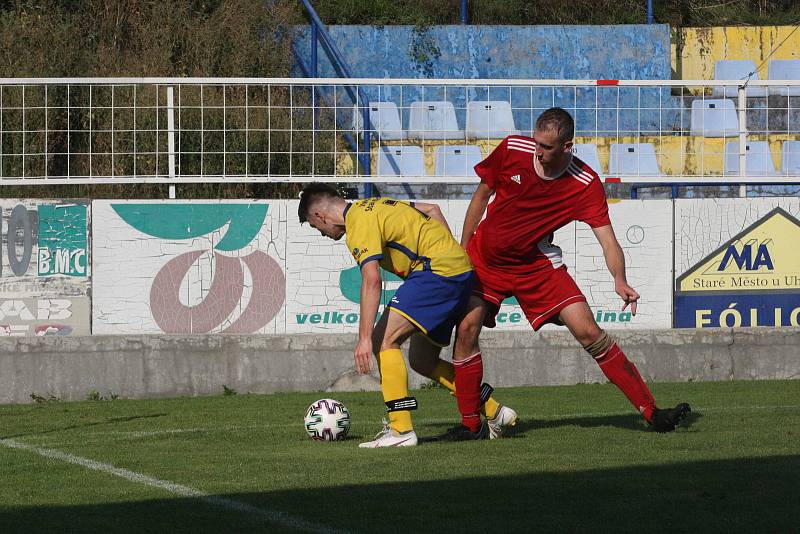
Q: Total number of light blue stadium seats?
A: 12